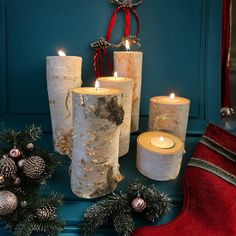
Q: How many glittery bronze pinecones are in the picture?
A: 3